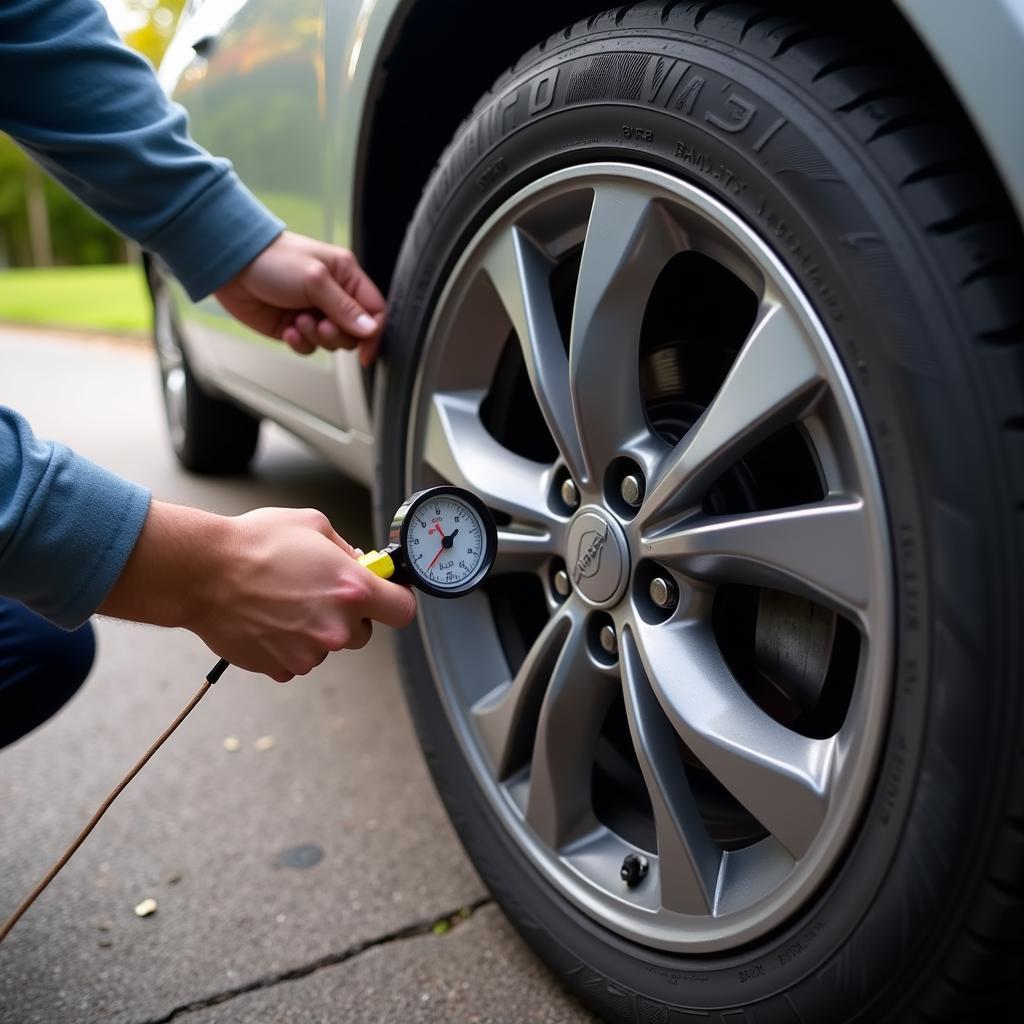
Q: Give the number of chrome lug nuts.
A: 5